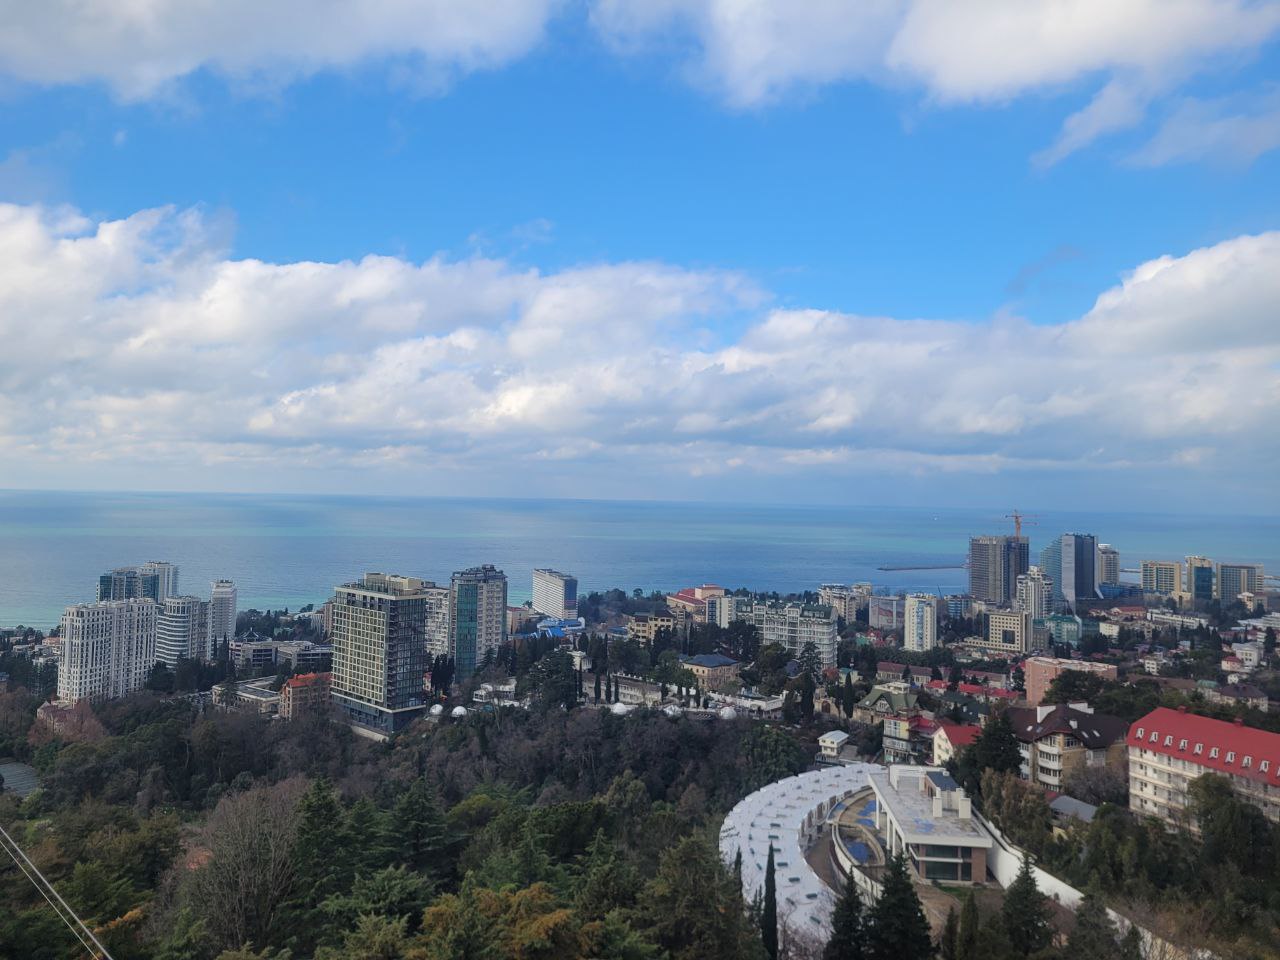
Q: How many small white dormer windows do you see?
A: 10